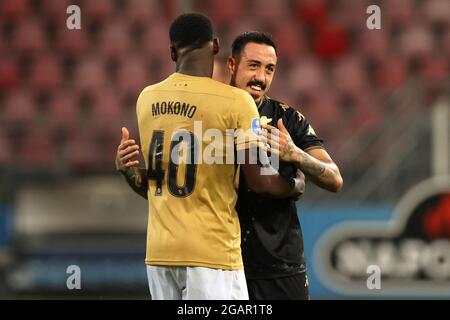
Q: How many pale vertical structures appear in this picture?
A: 1